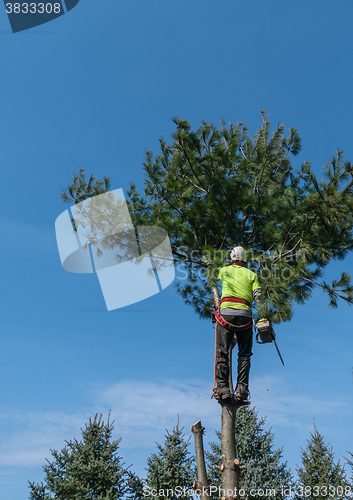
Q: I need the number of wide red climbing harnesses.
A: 1